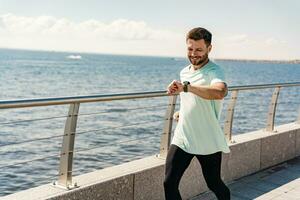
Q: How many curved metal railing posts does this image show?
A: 4